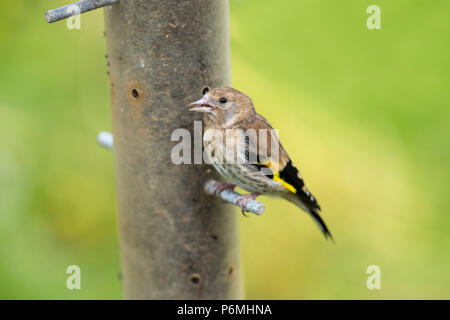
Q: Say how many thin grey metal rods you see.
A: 3